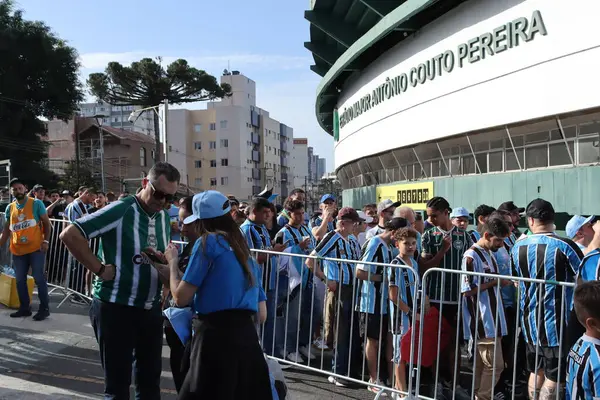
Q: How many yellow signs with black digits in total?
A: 1